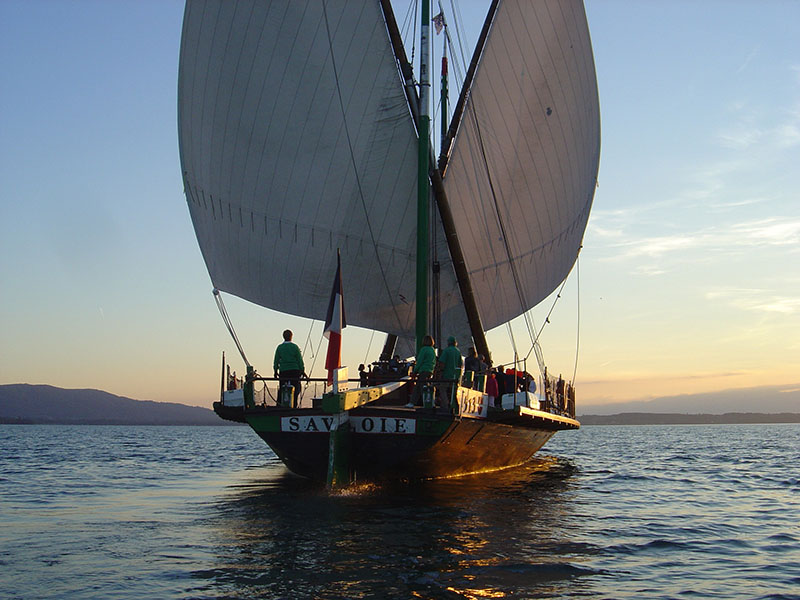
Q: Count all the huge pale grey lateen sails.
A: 2